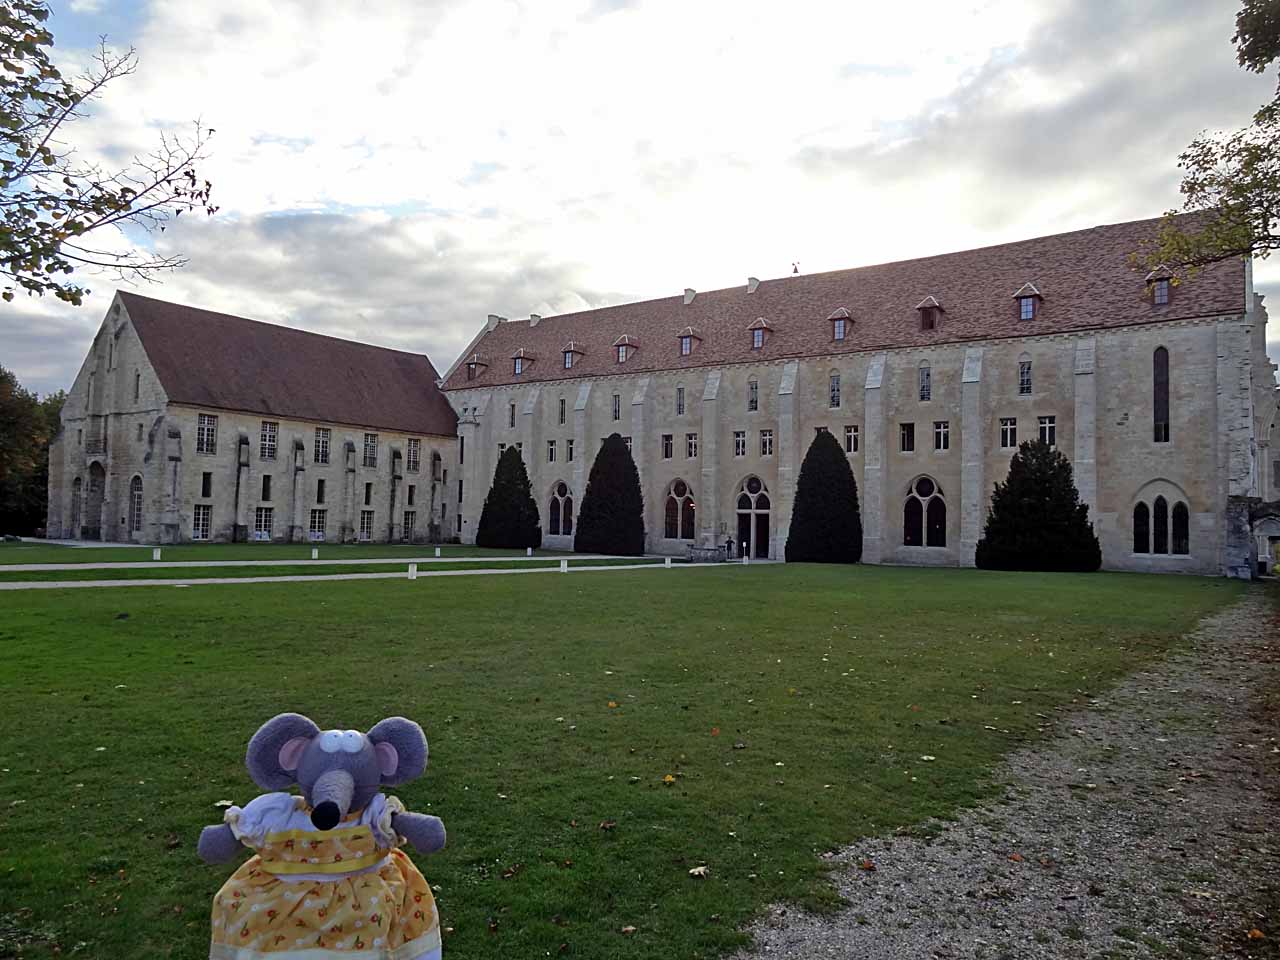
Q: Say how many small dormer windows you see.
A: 10